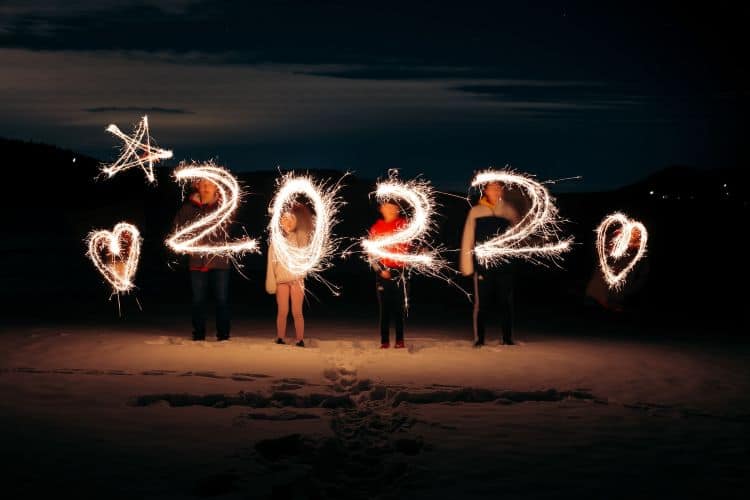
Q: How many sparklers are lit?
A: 7